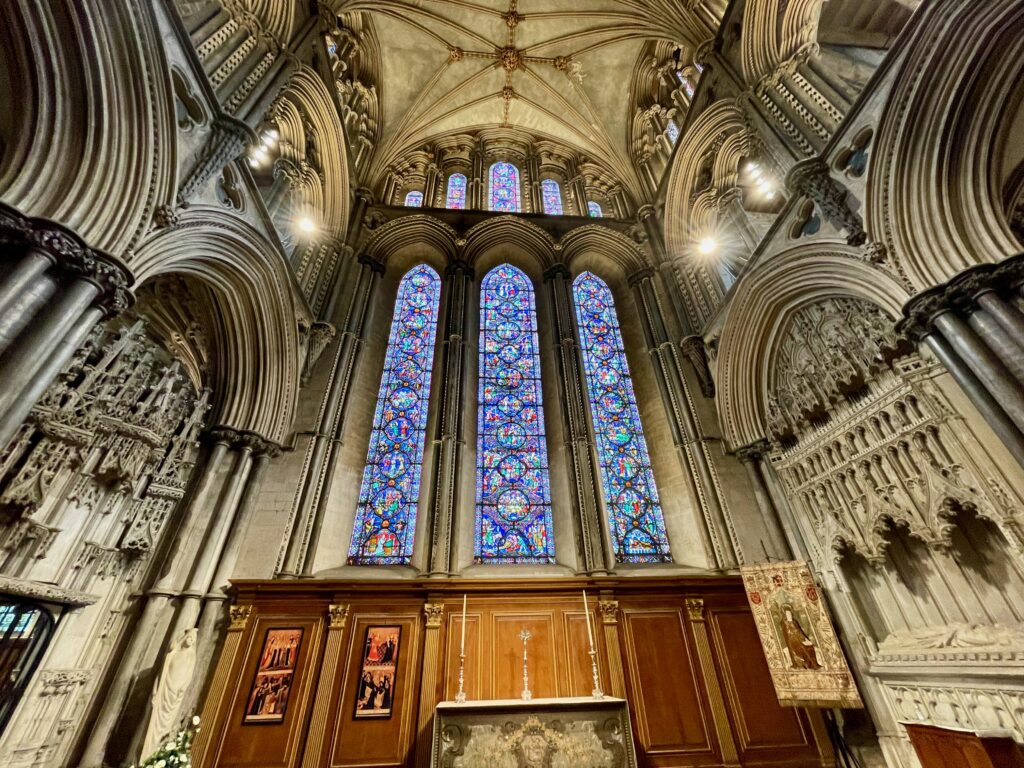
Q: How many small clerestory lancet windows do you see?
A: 5